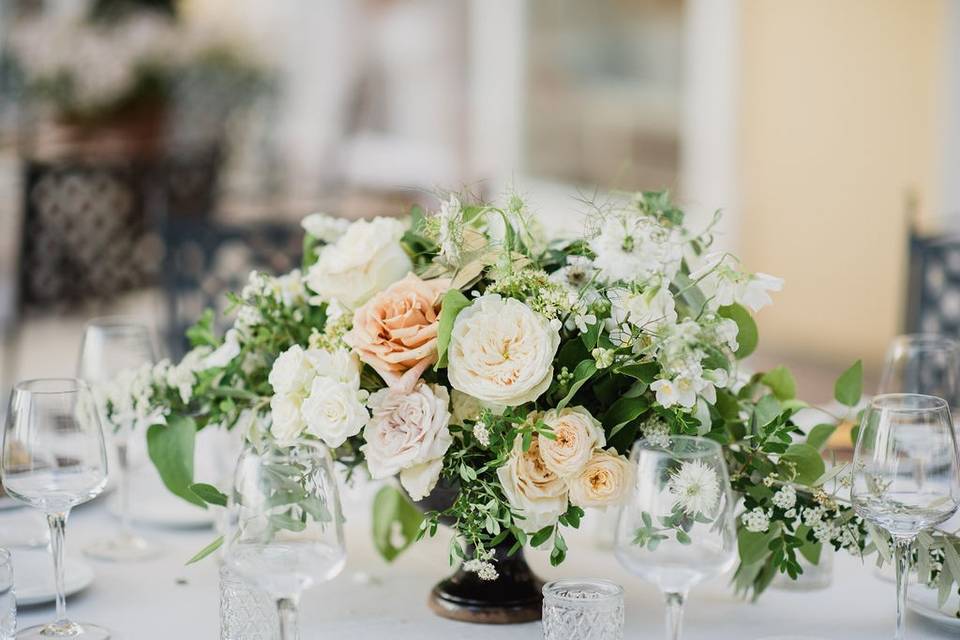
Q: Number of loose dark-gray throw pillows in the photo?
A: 0